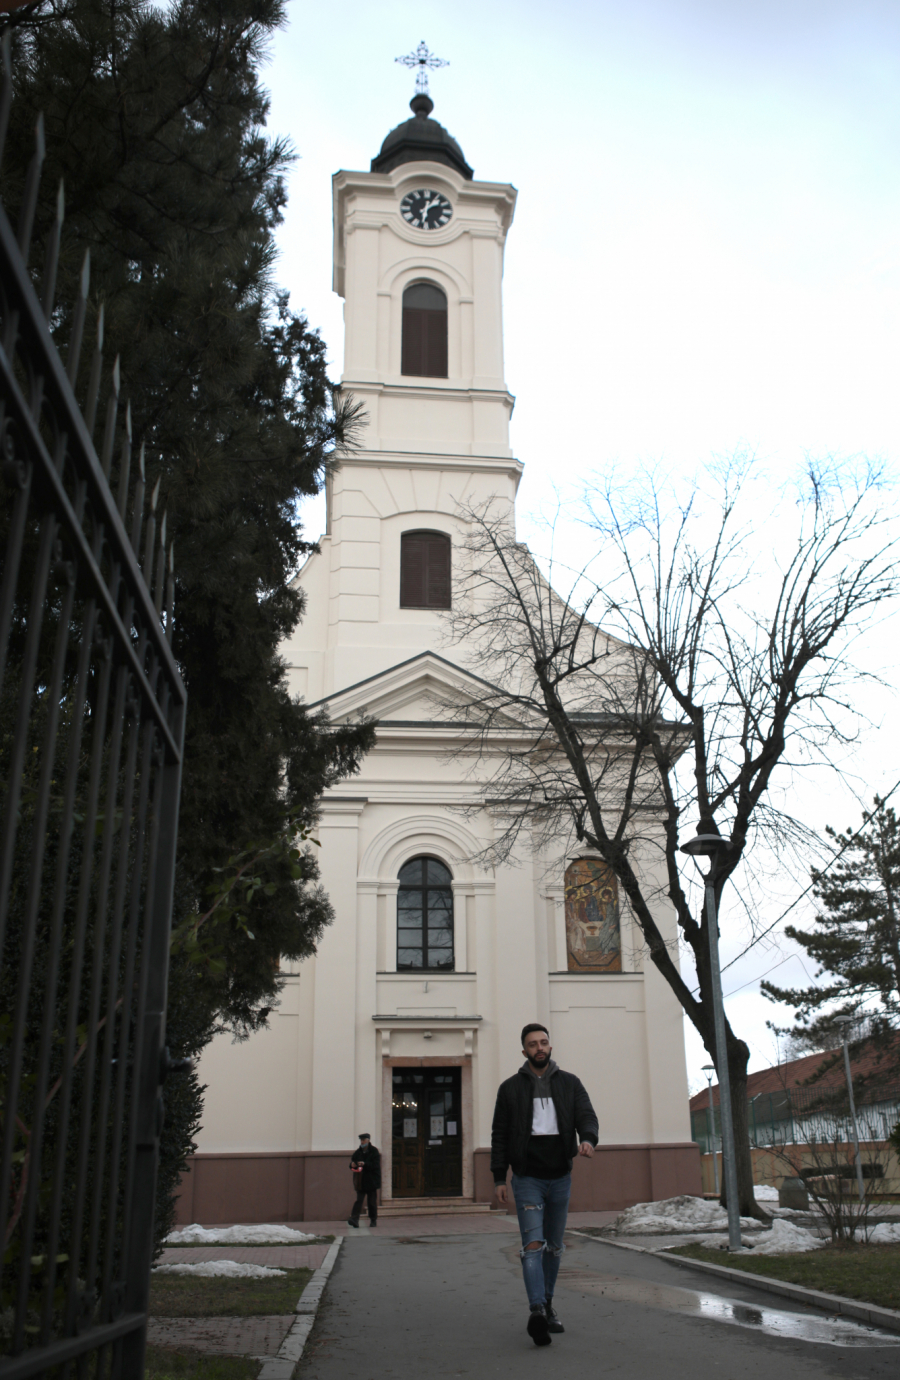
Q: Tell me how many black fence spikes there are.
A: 11